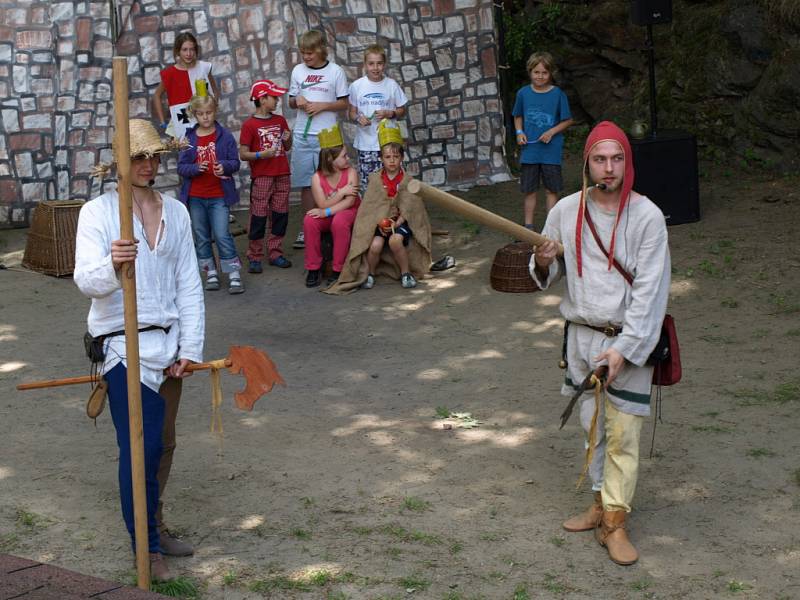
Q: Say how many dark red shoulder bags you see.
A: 1